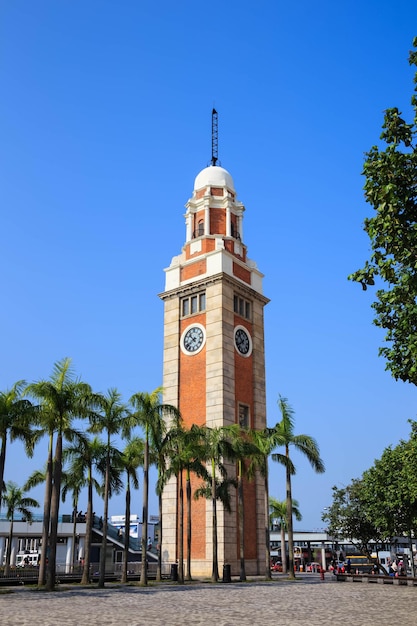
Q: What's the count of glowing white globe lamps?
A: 0